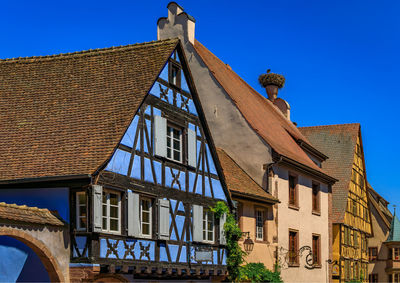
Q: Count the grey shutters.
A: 7